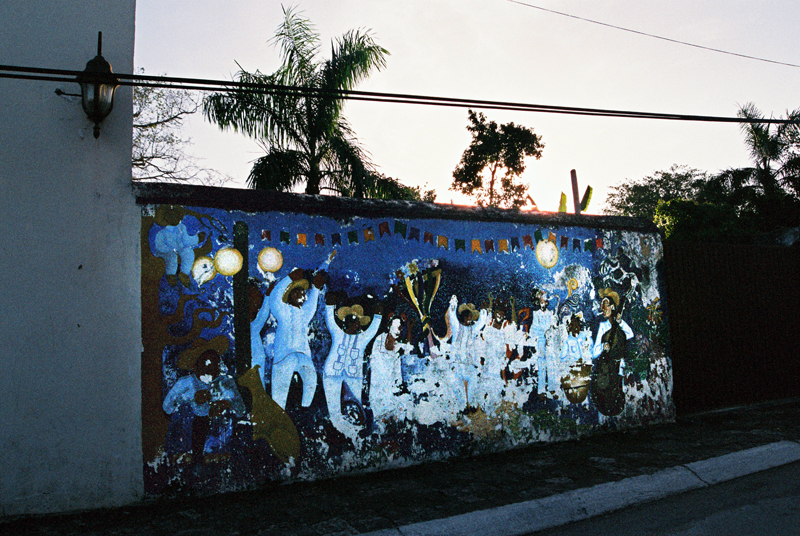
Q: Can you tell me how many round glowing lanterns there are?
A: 4